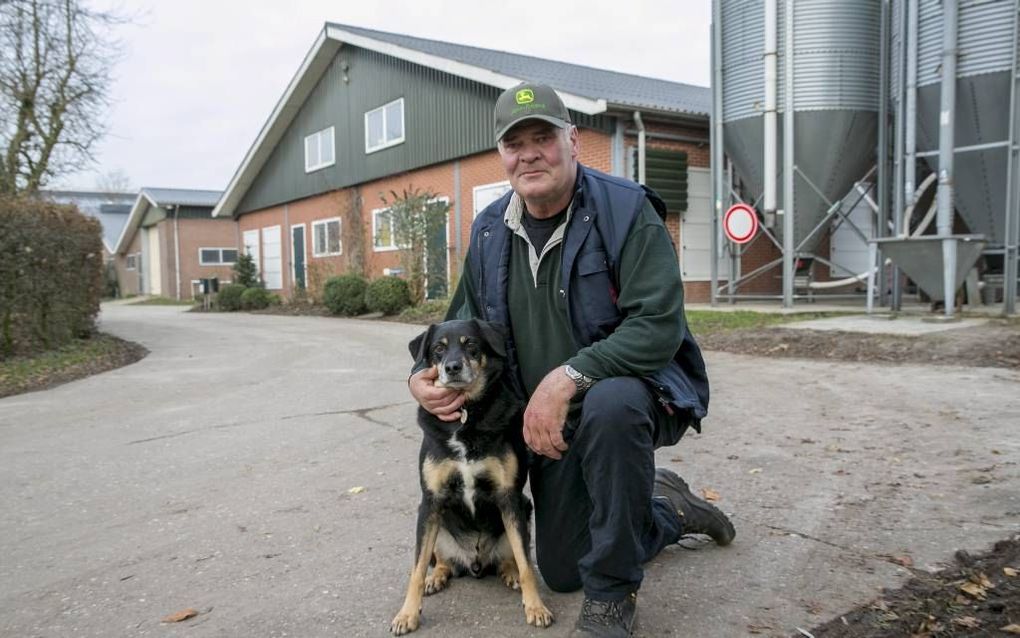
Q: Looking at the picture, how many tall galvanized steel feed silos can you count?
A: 2